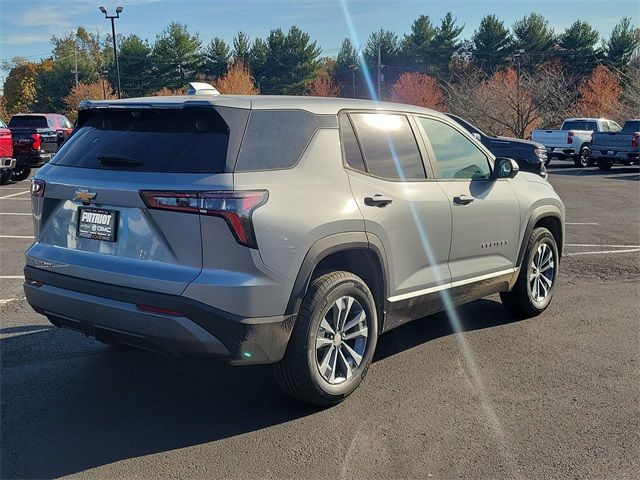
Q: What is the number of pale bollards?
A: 0